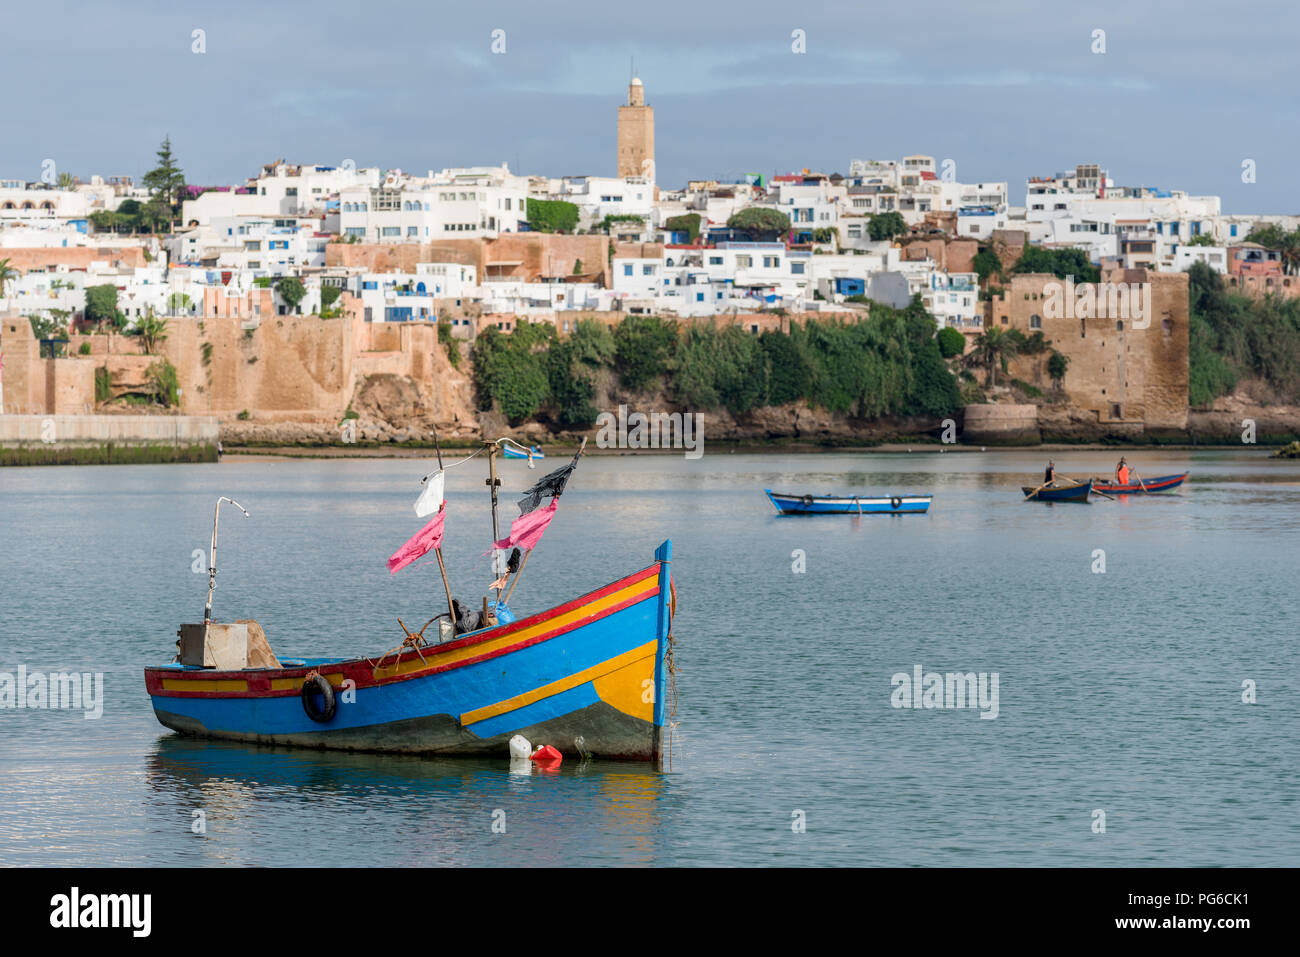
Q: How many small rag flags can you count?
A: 4